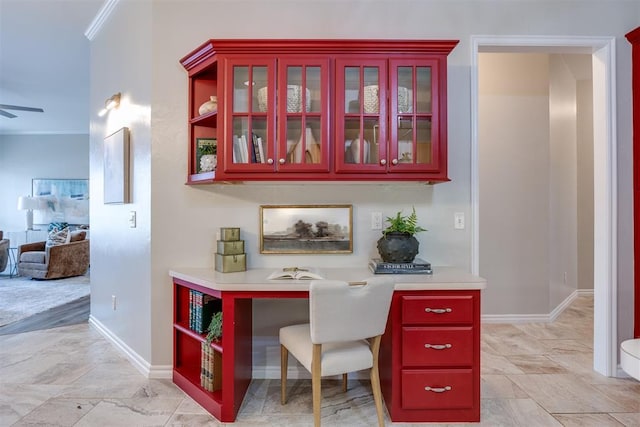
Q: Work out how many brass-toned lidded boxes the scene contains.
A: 3